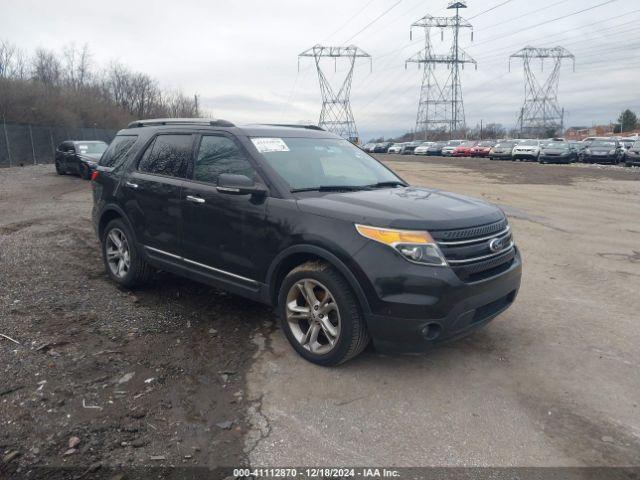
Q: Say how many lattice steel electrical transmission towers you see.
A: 3